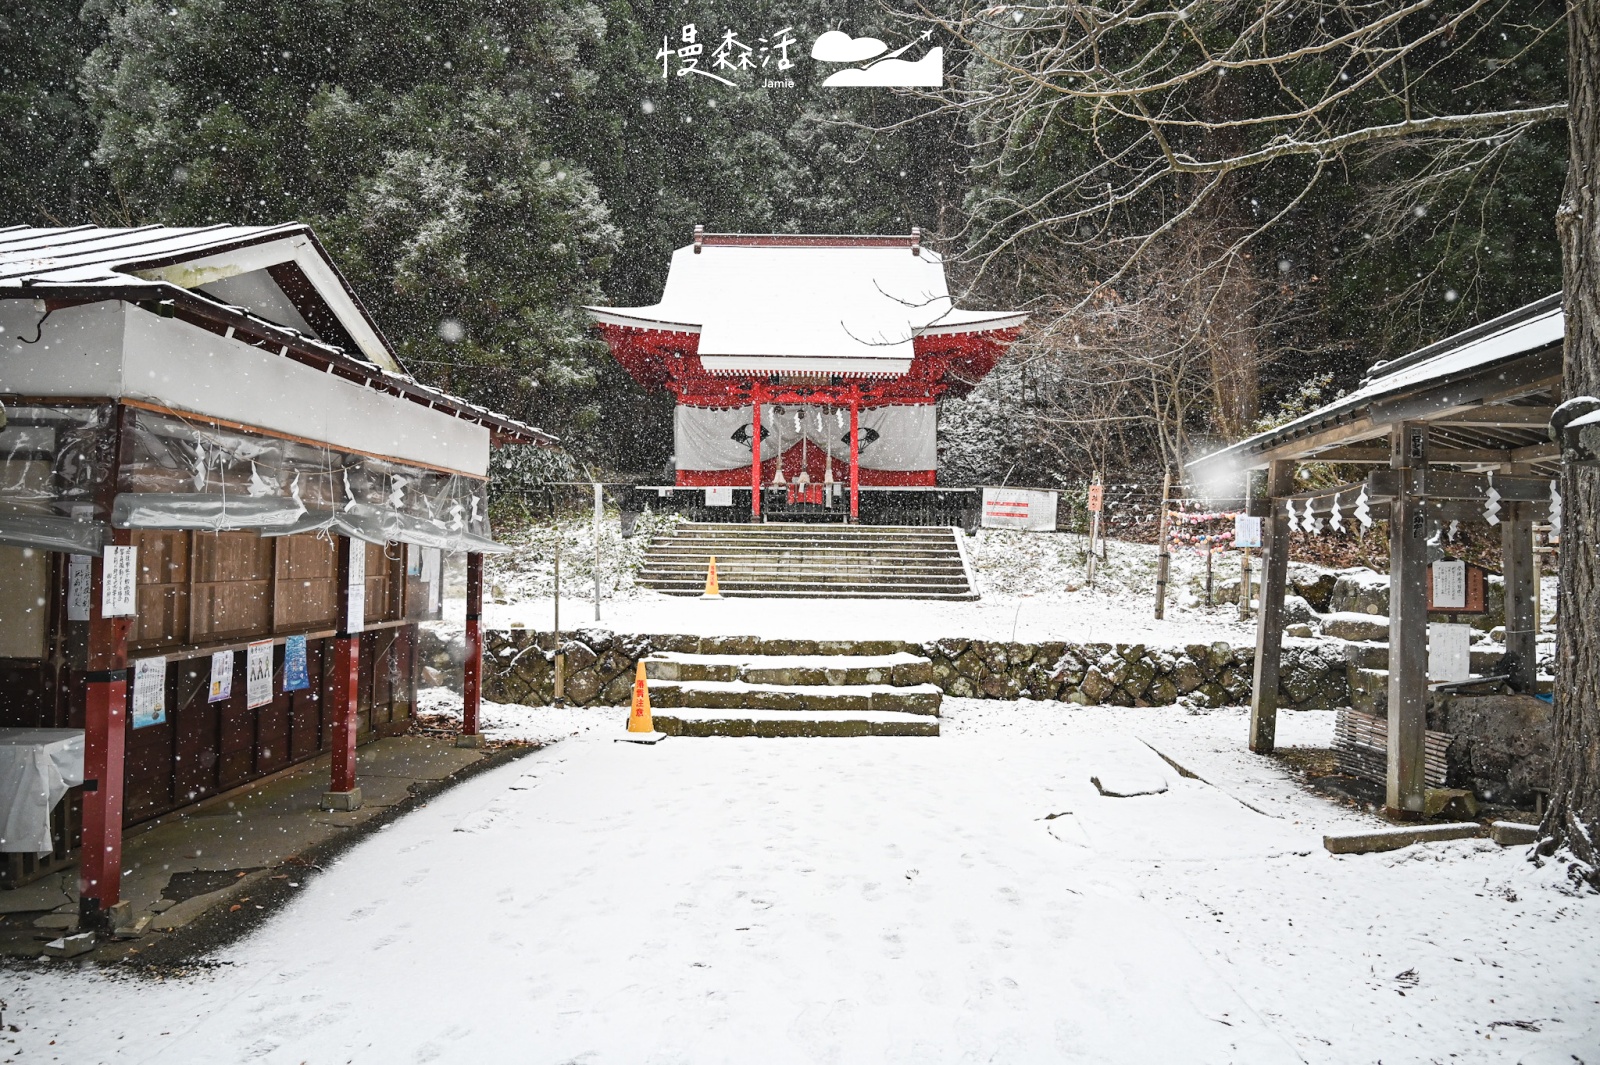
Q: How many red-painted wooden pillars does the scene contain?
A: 5